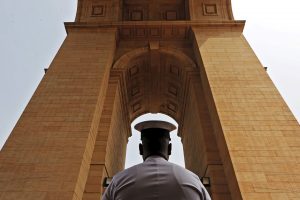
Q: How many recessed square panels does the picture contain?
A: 10